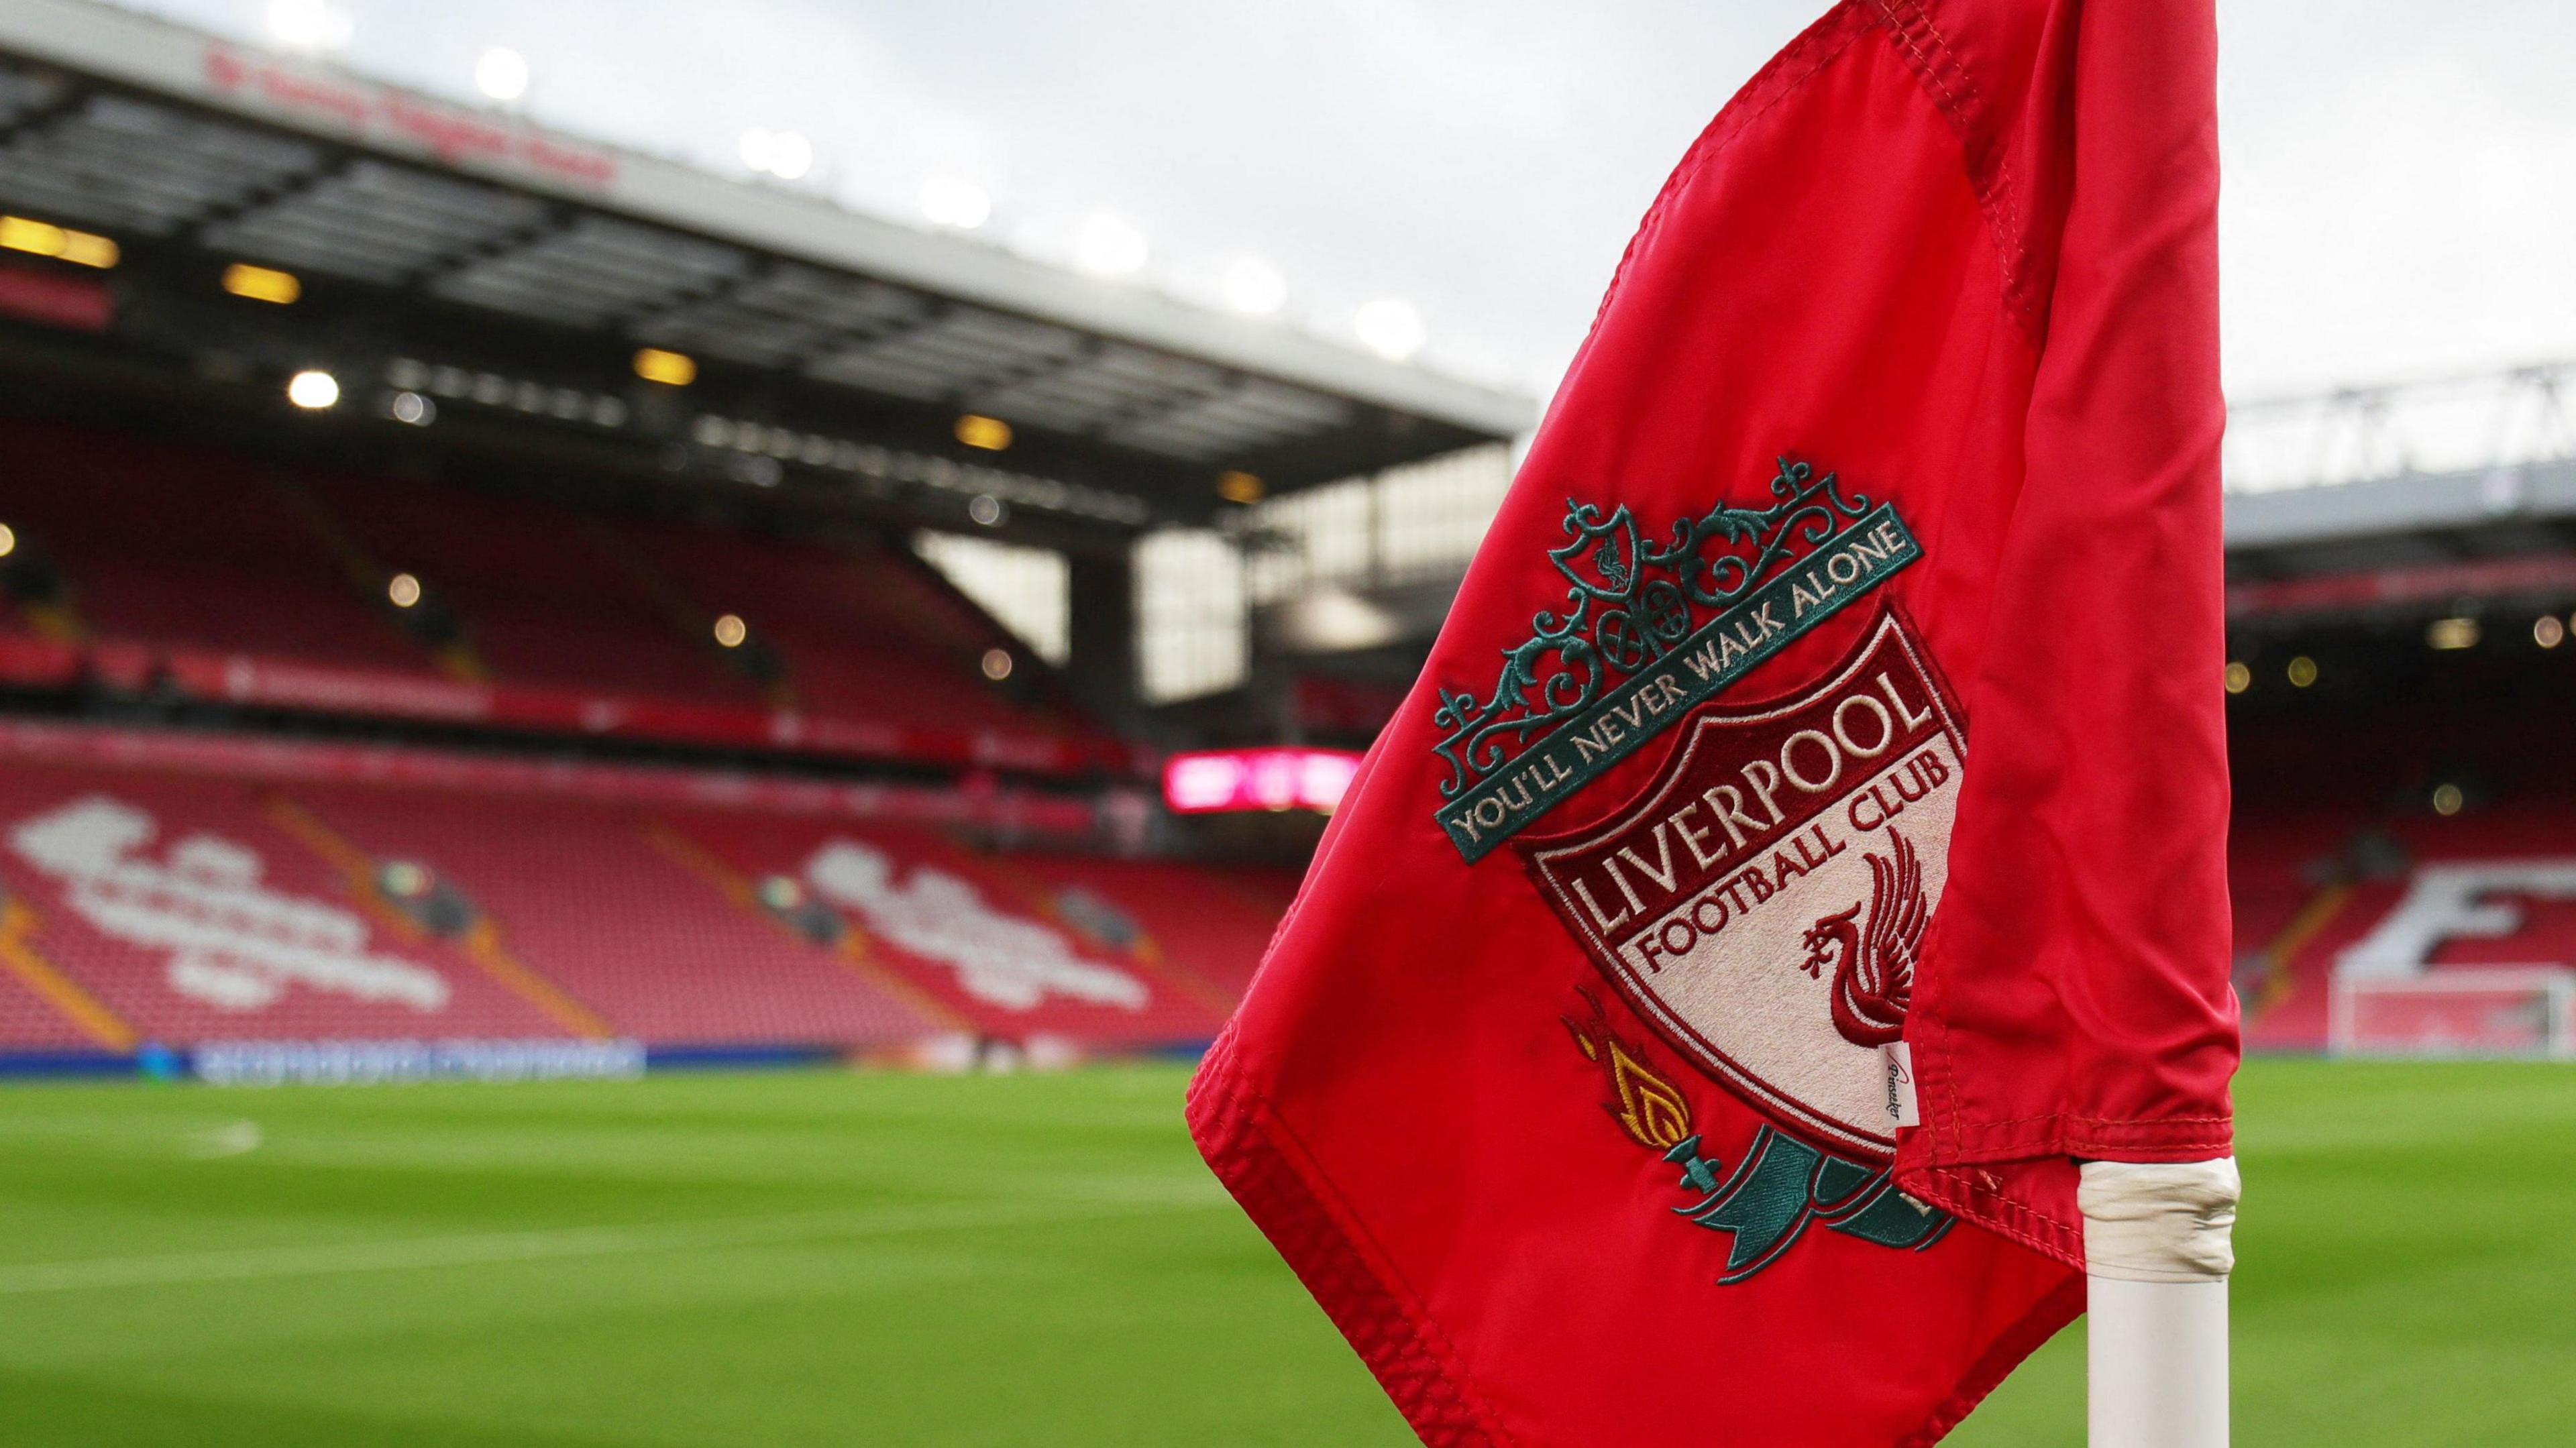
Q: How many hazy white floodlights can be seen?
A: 7